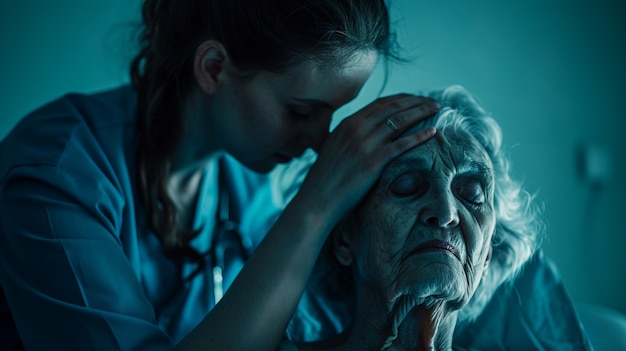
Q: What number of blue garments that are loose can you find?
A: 2